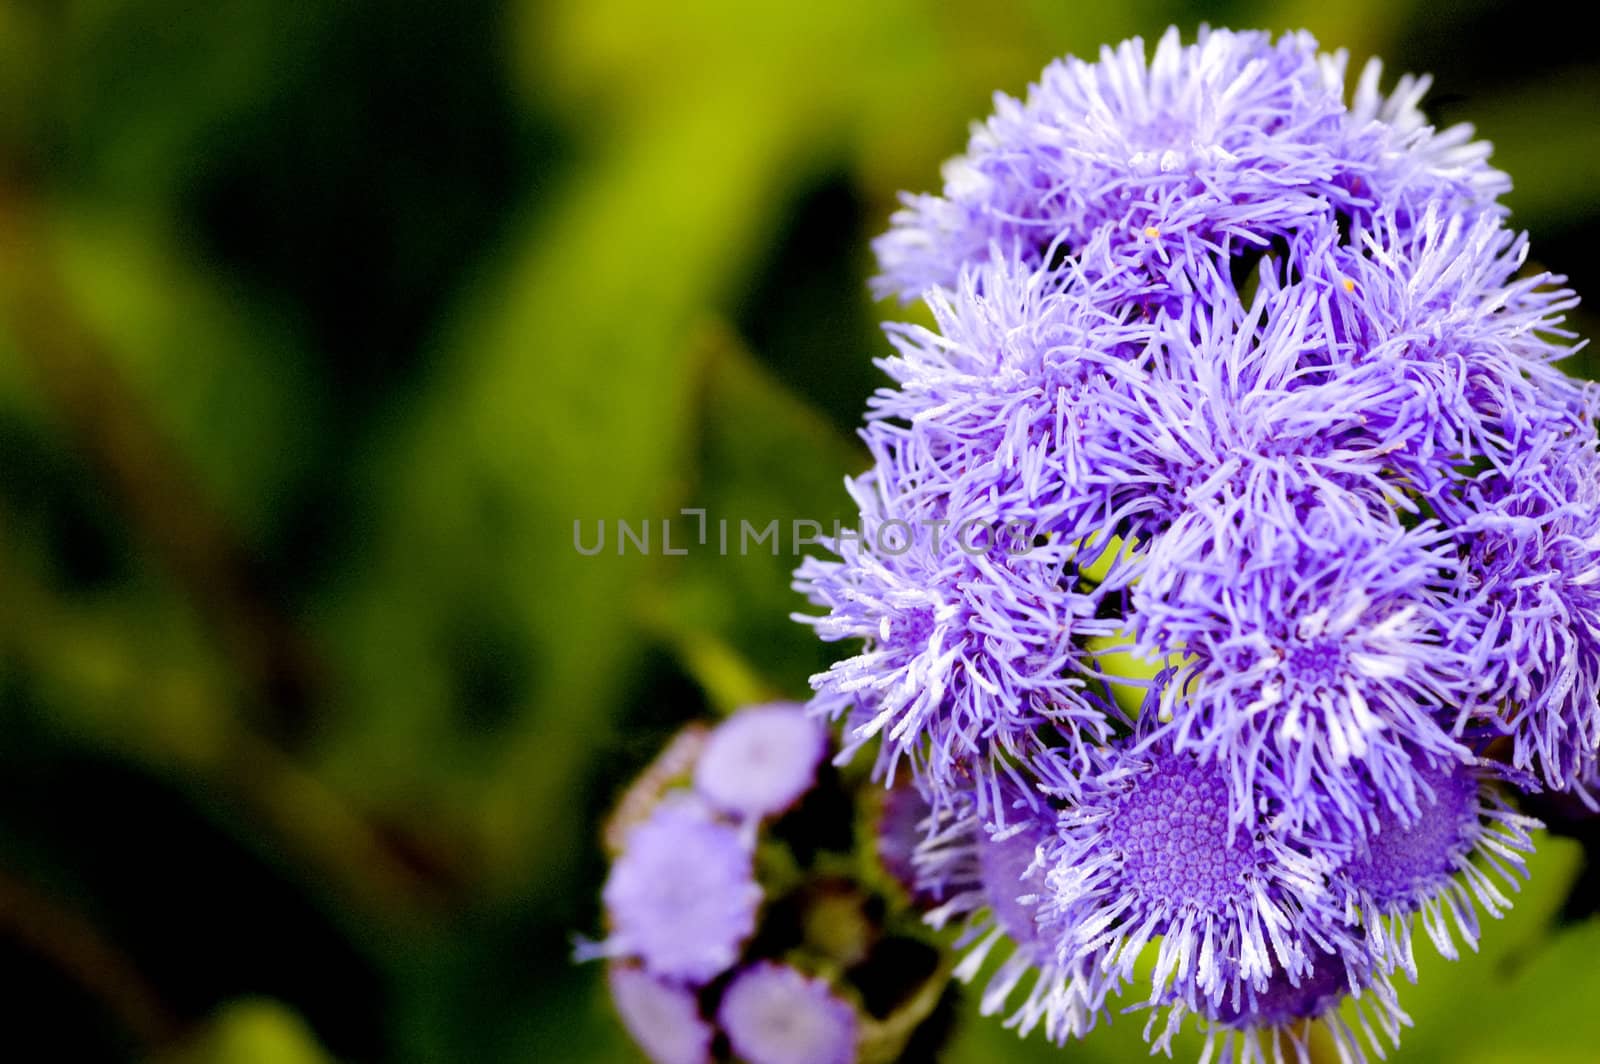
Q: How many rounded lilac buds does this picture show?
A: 4